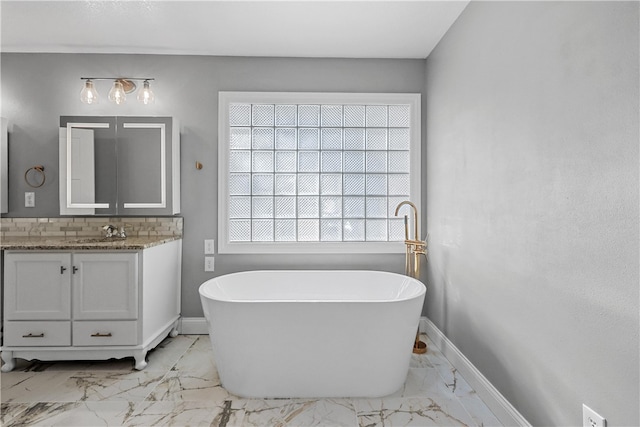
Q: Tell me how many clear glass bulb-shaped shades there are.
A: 3